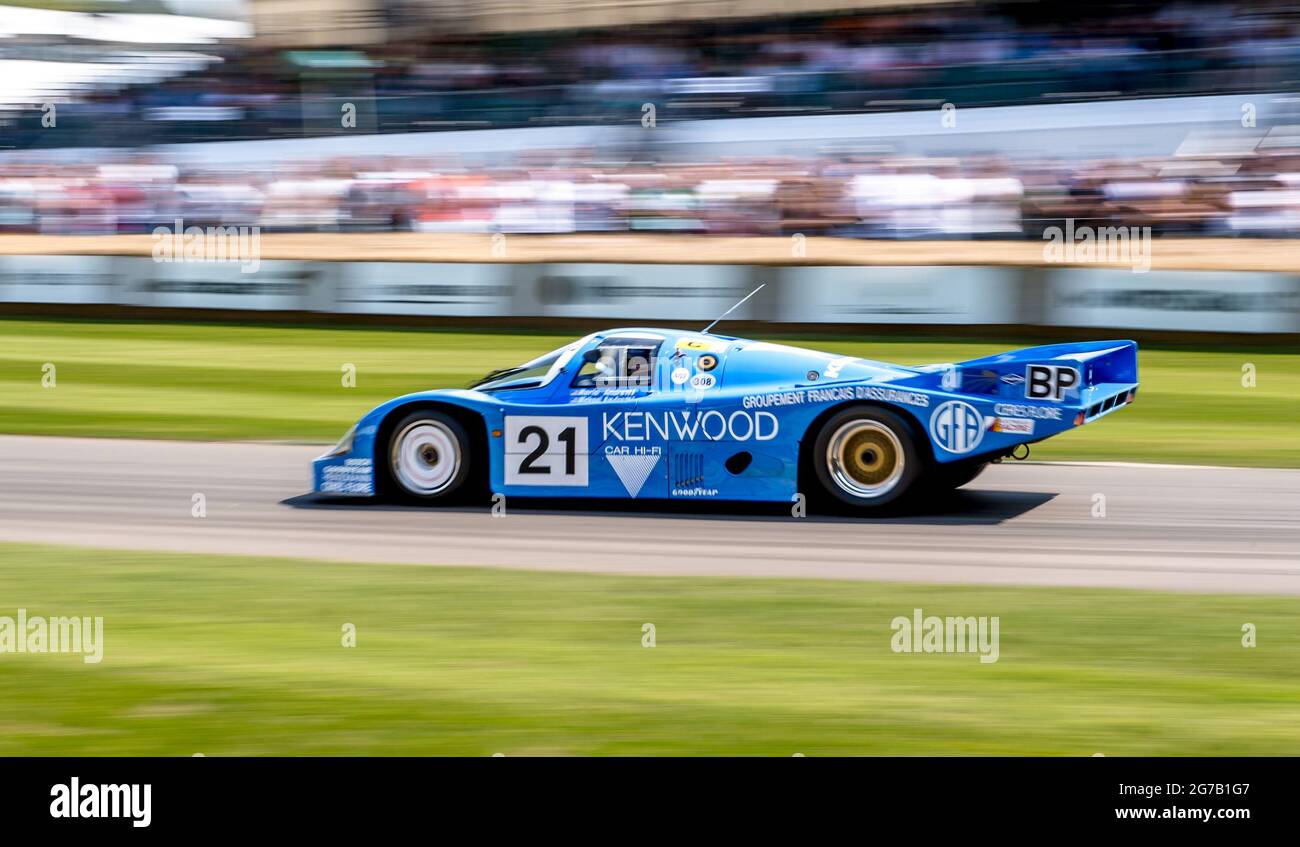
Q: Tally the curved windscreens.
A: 1